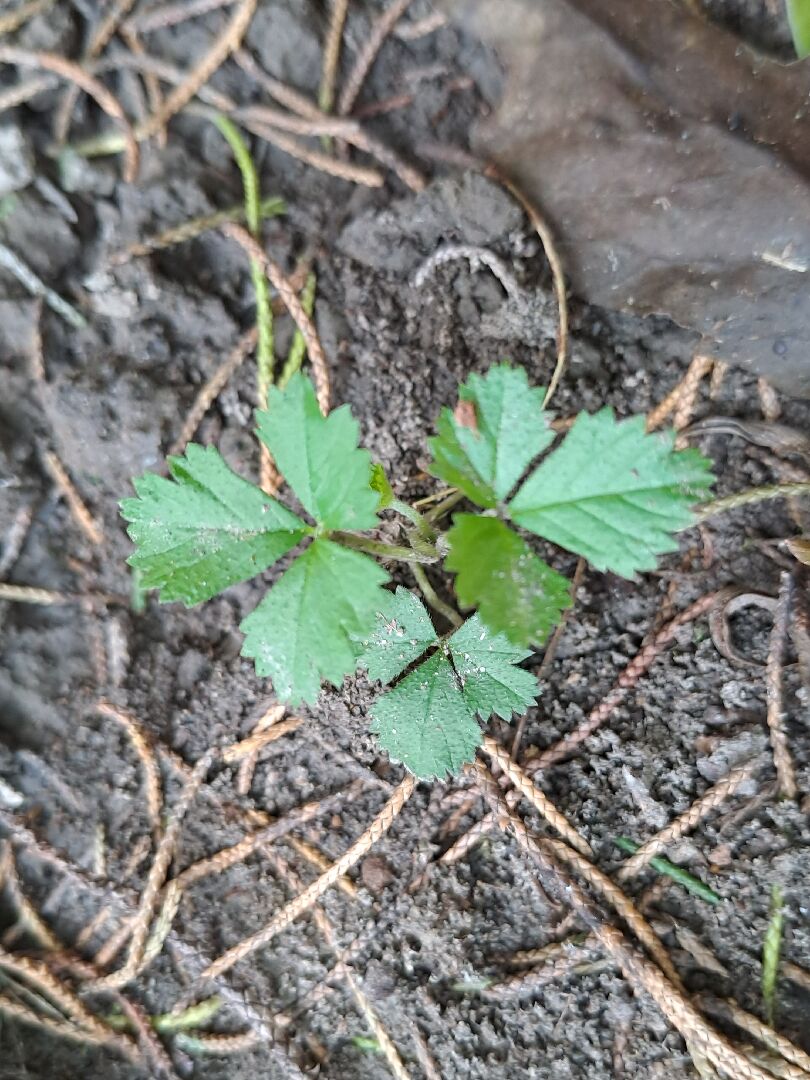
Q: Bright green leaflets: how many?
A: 9